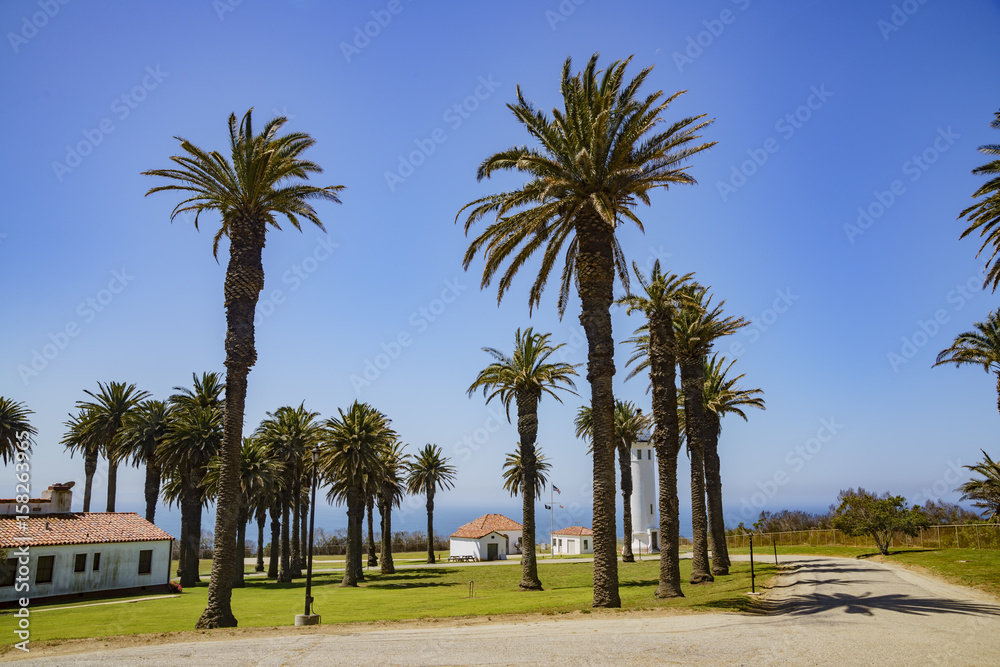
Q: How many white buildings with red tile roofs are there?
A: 3